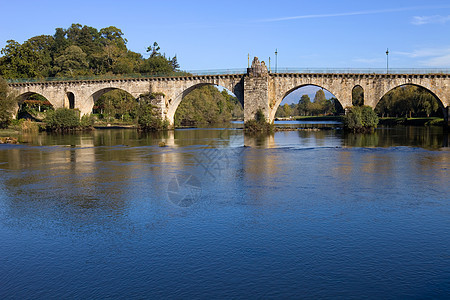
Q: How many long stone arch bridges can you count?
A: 1